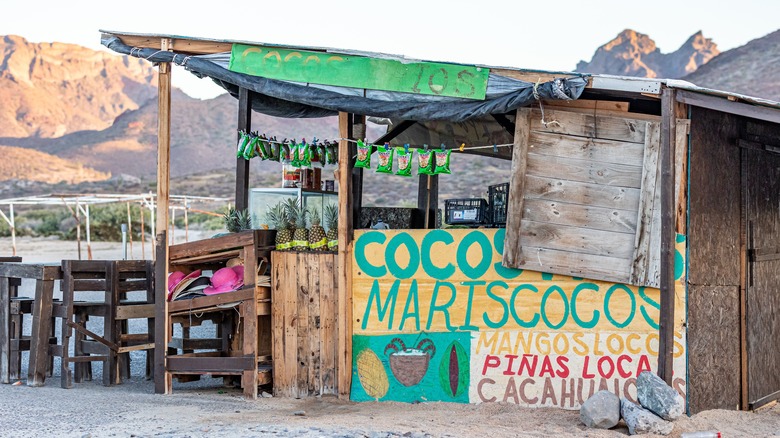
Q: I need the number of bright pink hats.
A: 2